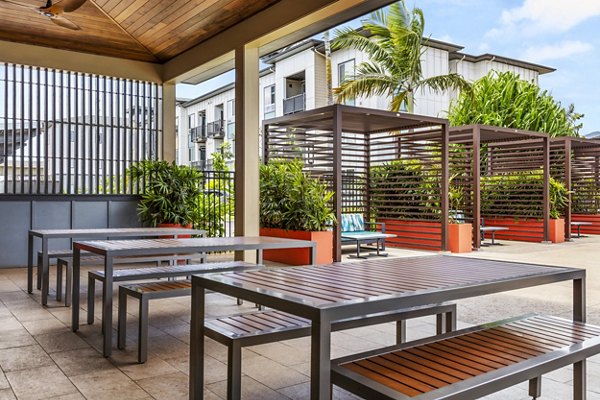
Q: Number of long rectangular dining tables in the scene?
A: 3